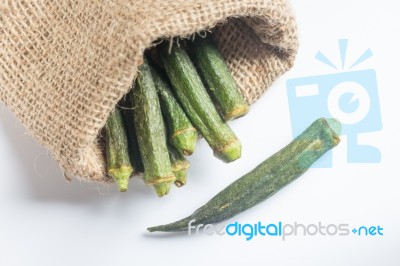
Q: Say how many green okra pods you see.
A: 7